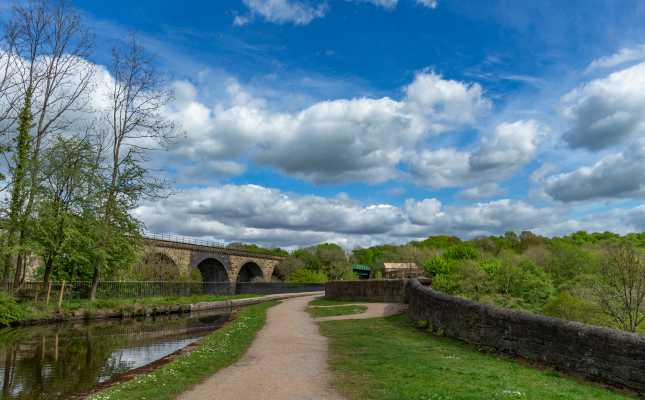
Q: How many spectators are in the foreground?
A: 0